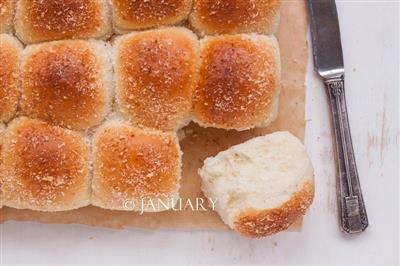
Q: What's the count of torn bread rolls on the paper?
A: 1